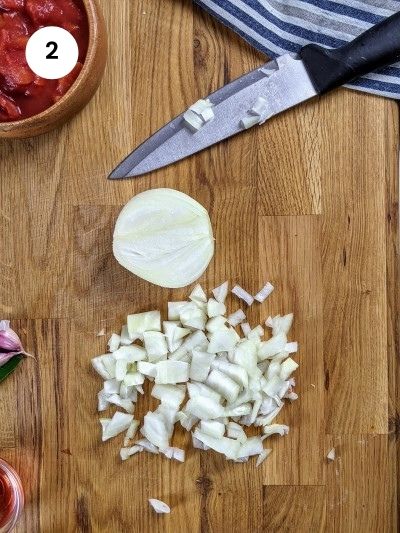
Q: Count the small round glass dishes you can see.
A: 1